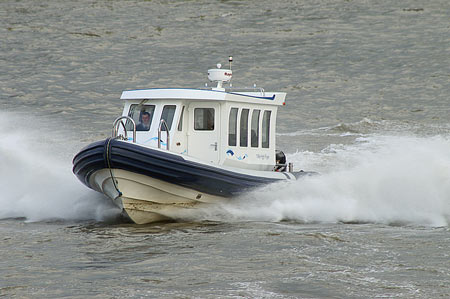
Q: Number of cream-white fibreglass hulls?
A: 1